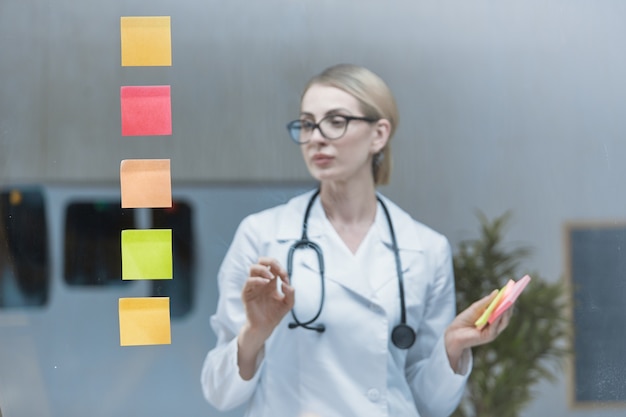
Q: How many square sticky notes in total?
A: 5